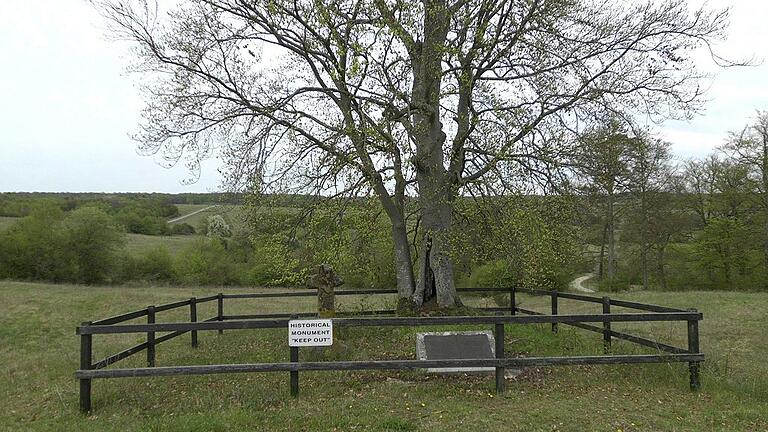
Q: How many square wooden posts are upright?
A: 10